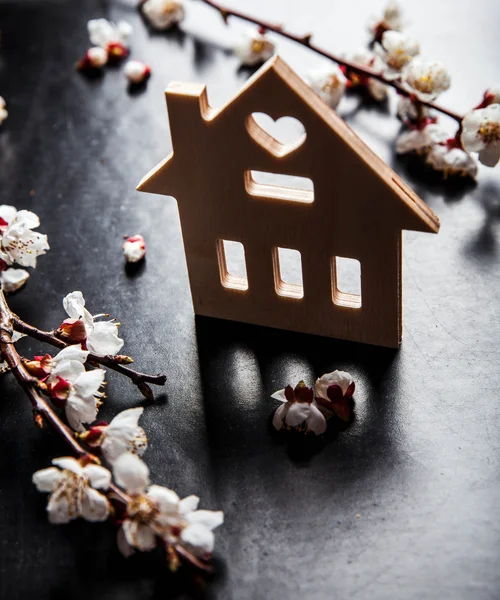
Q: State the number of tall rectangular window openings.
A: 3